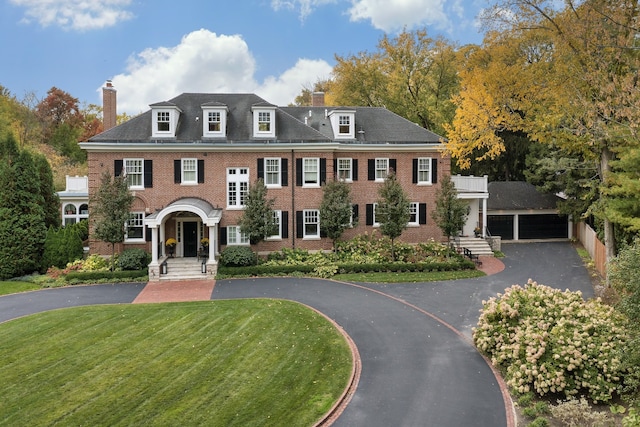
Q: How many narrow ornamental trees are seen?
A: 5